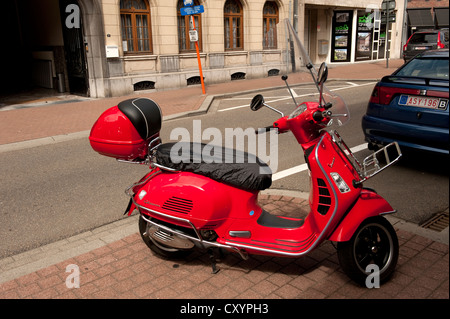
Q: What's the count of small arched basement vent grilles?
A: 4